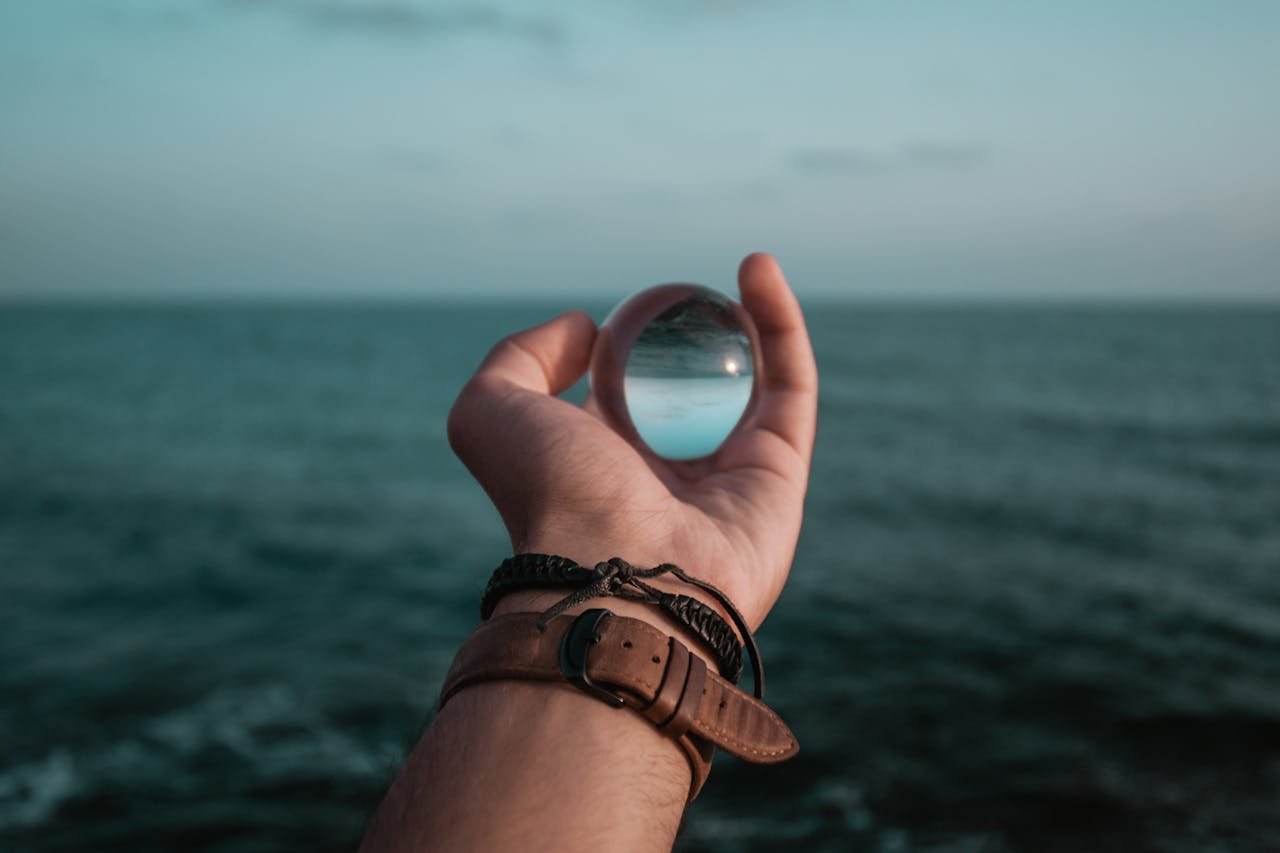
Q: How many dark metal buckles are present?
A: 1